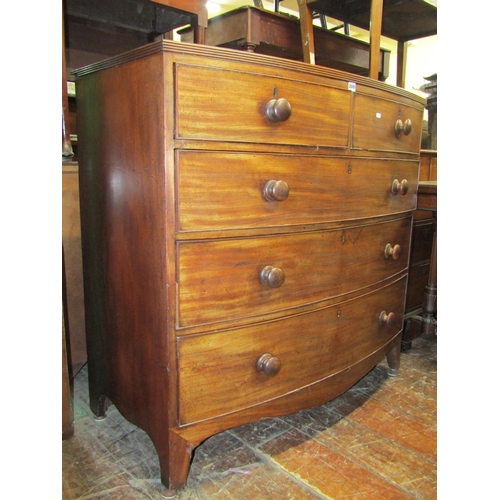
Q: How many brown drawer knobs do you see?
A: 8